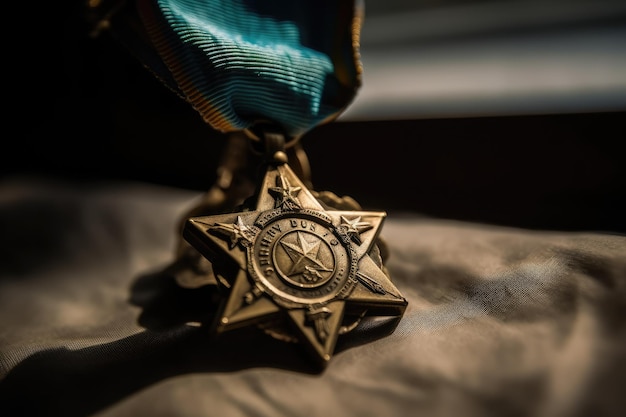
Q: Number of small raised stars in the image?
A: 3